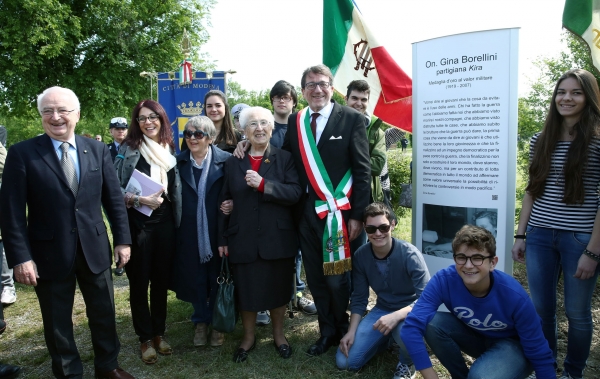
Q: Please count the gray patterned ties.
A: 1